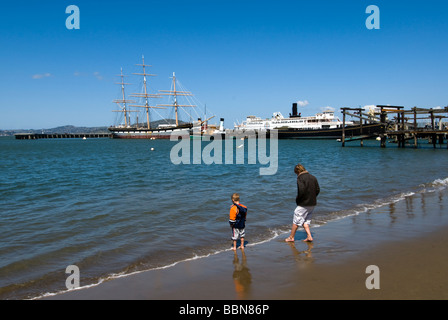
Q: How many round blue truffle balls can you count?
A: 0